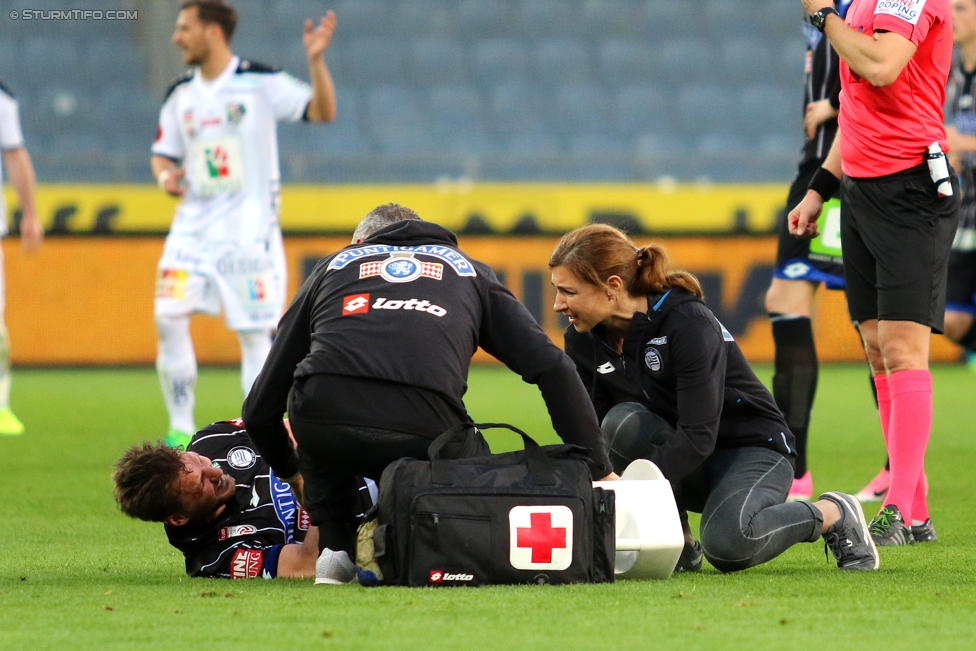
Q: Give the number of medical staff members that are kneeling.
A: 2